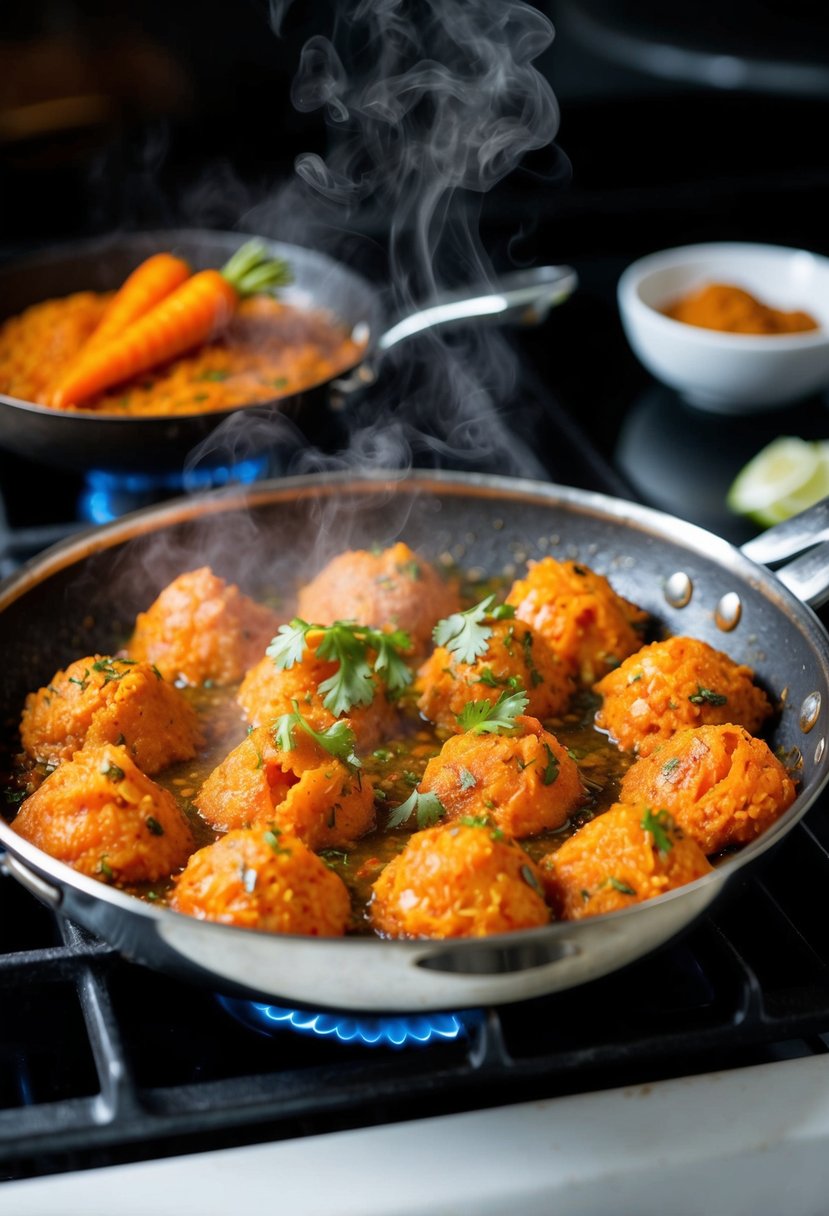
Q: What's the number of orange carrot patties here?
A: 14